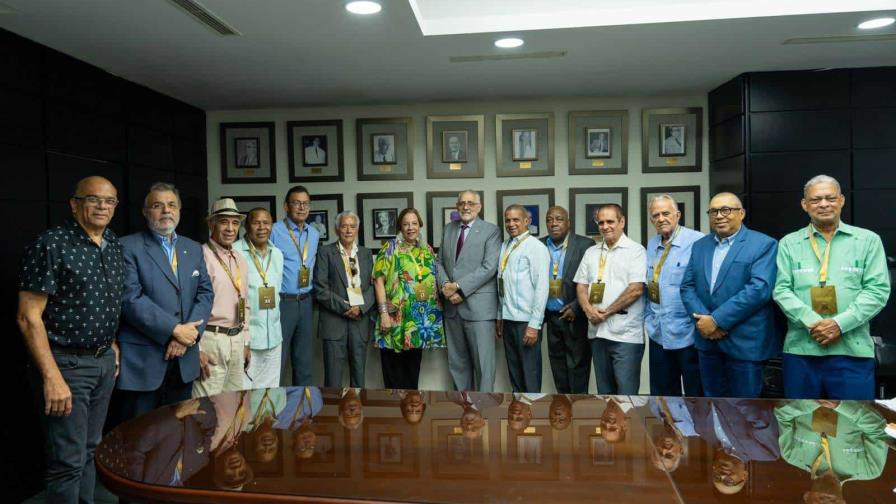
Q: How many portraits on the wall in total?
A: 14